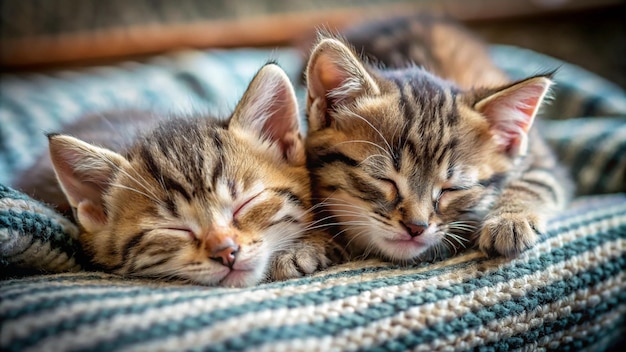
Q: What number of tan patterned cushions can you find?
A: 0